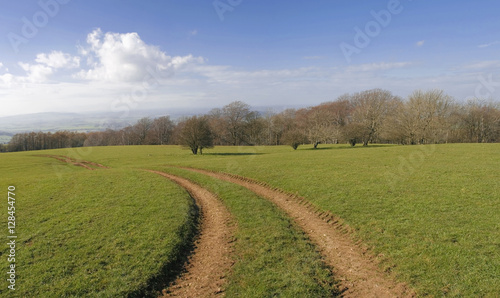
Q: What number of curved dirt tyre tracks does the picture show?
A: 2